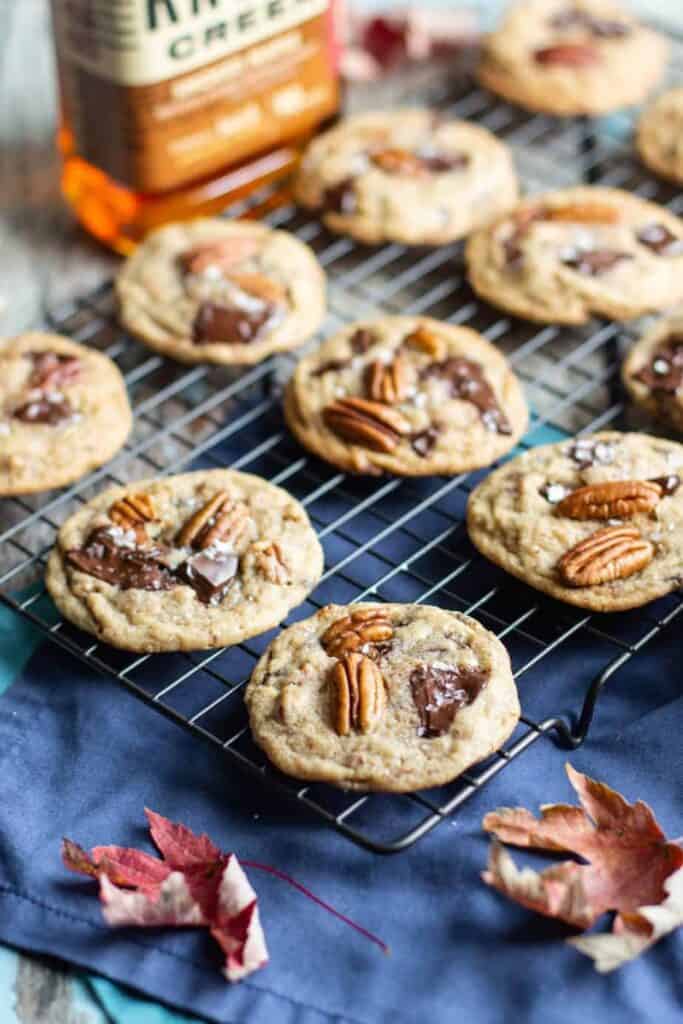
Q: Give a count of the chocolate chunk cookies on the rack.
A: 11